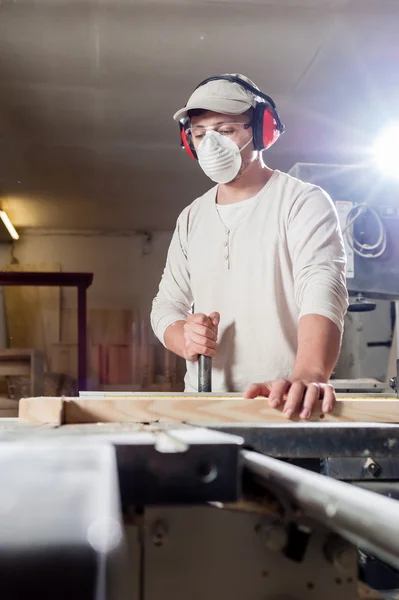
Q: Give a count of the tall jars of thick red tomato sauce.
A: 0